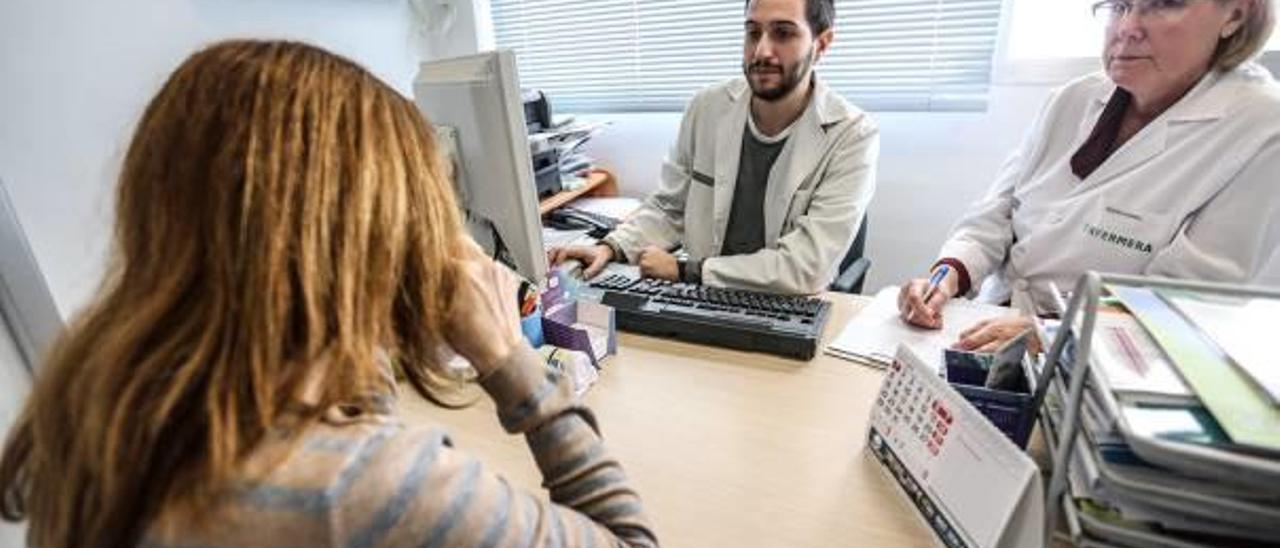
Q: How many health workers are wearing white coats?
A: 2